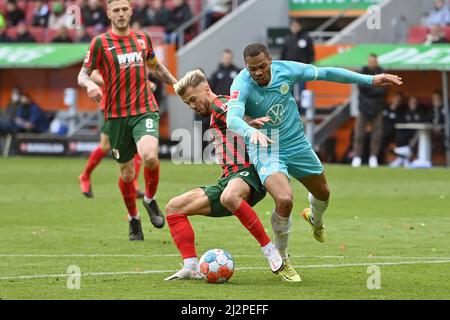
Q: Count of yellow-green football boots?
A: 2